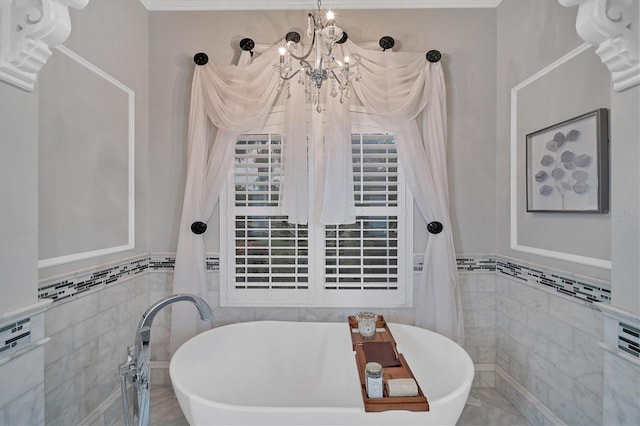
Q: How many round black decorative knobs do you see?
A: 8